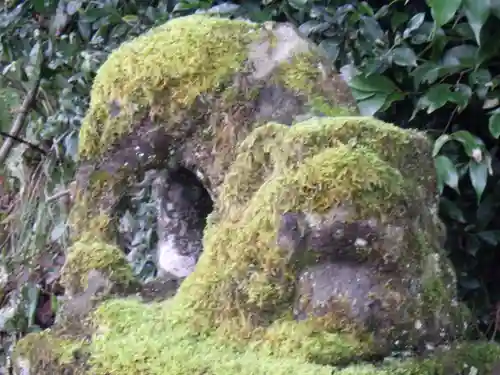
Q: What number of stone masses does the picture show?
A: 2